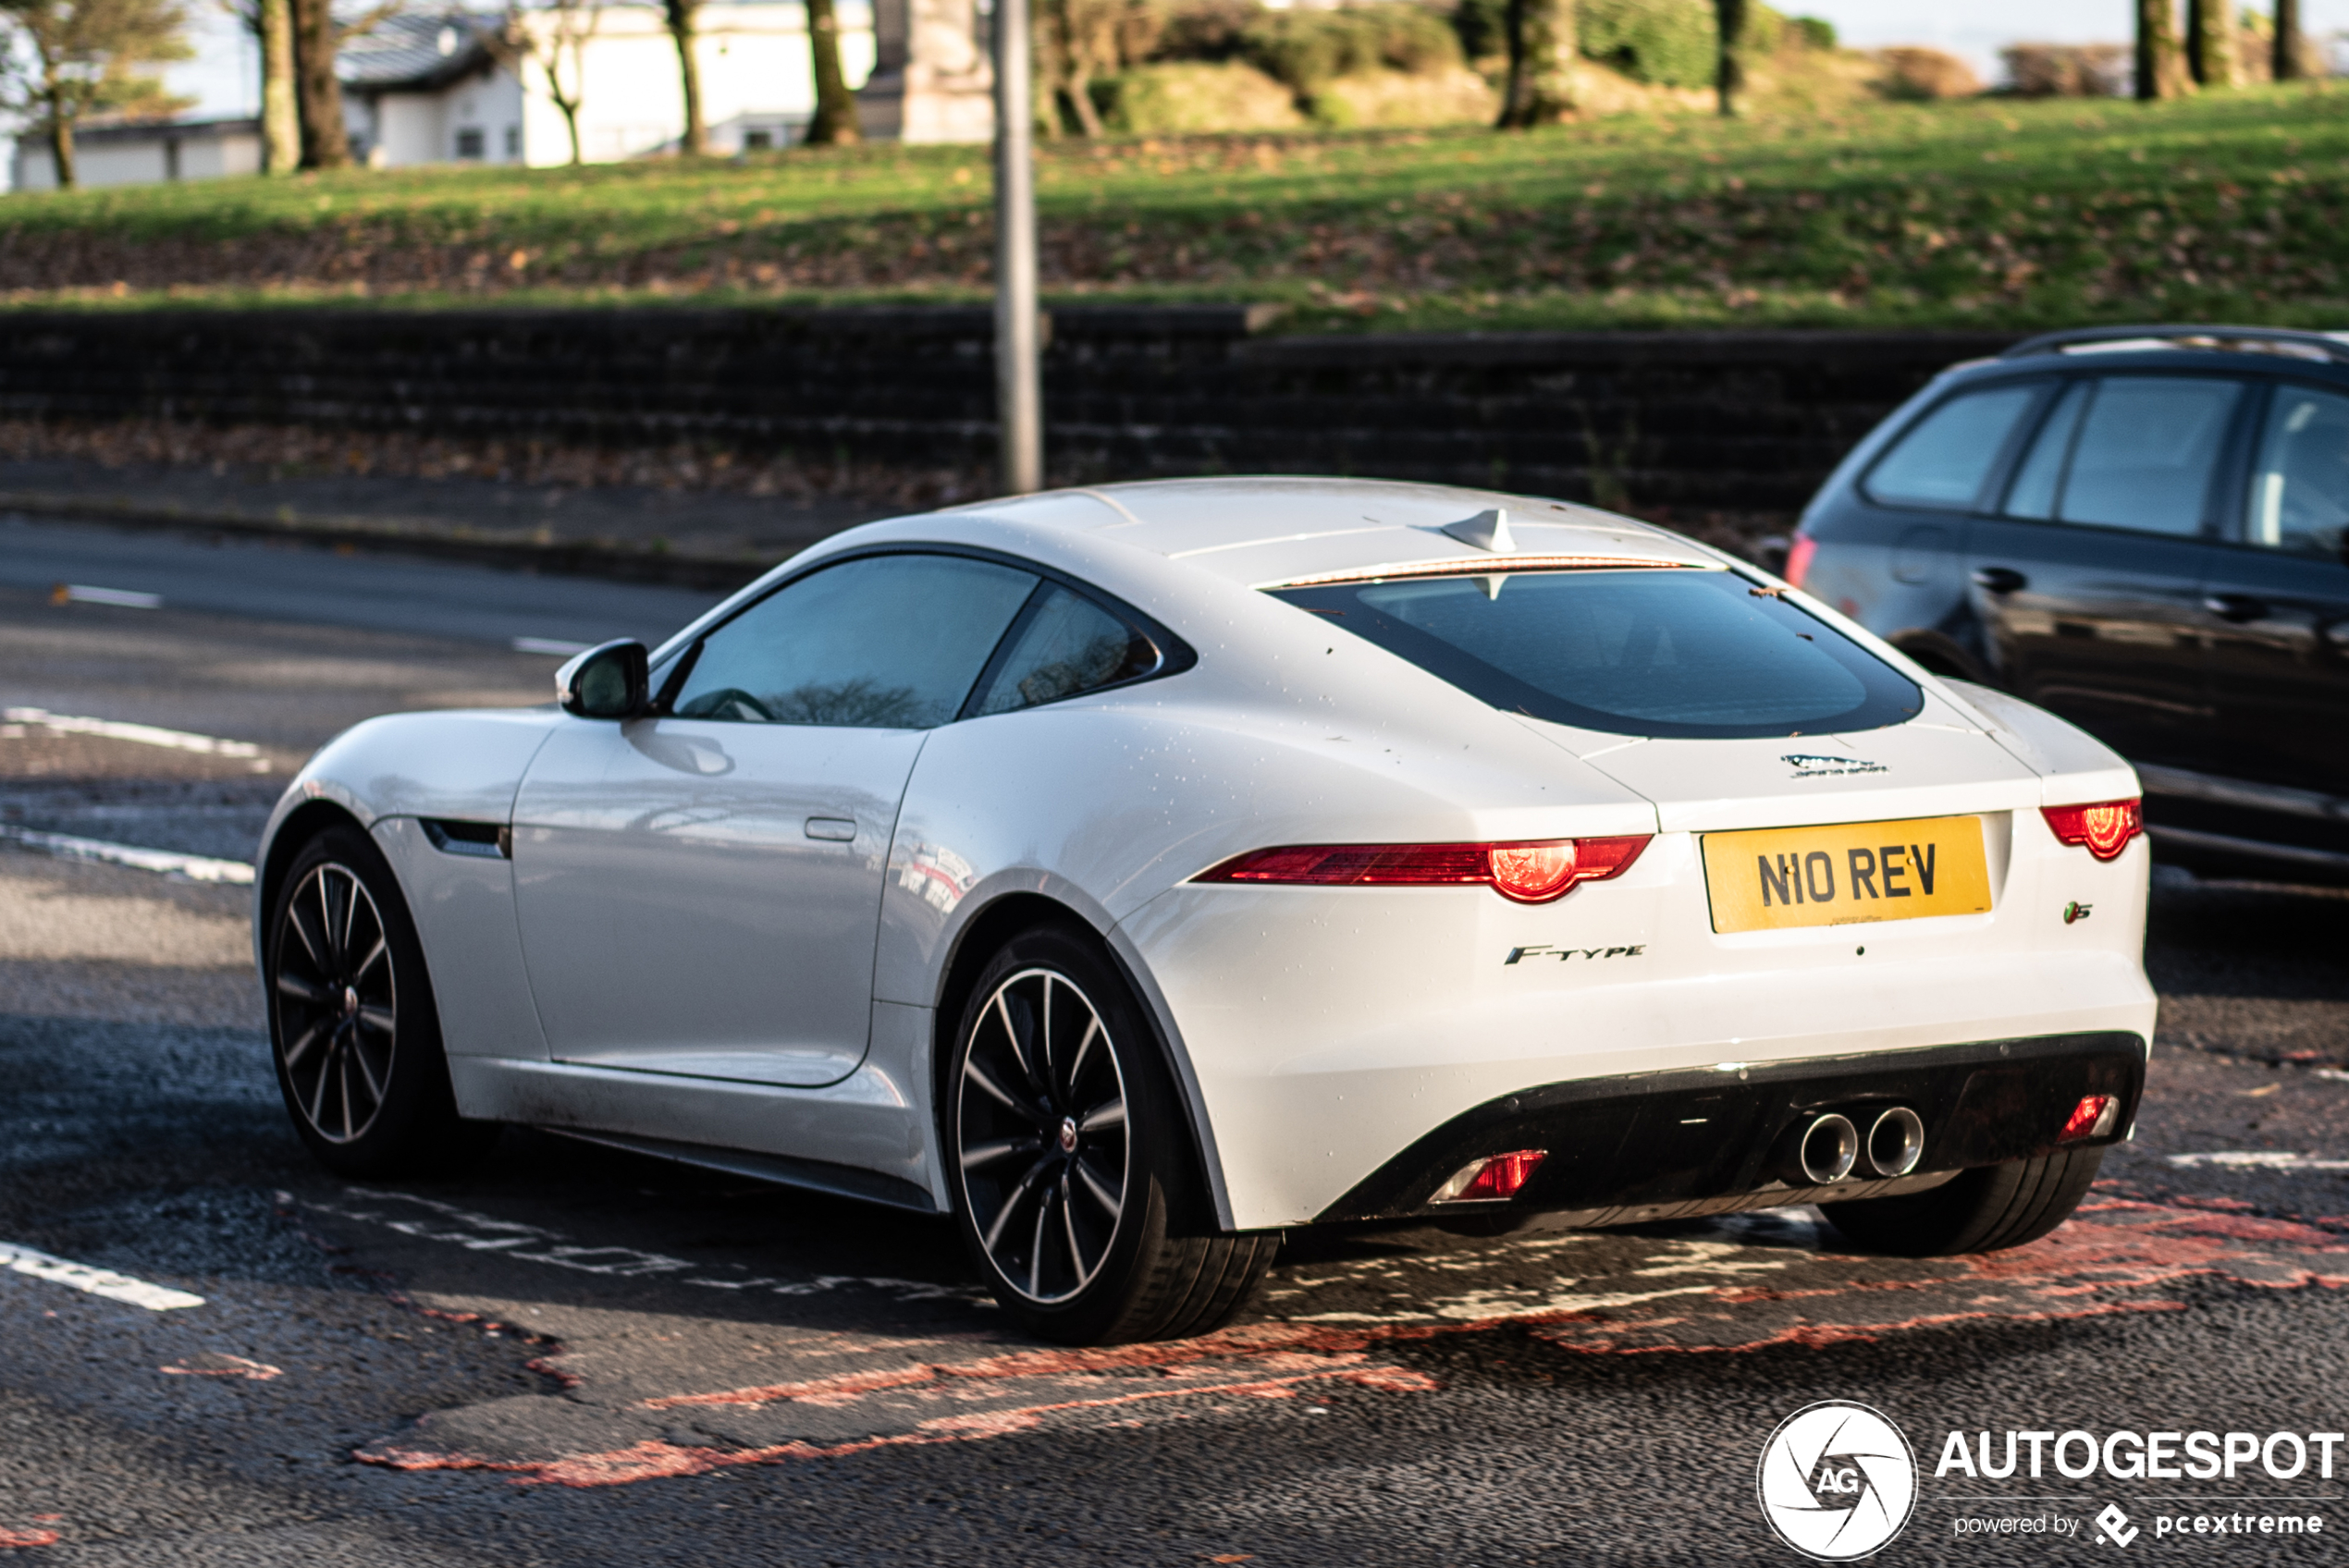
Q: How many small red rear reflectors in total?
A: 2